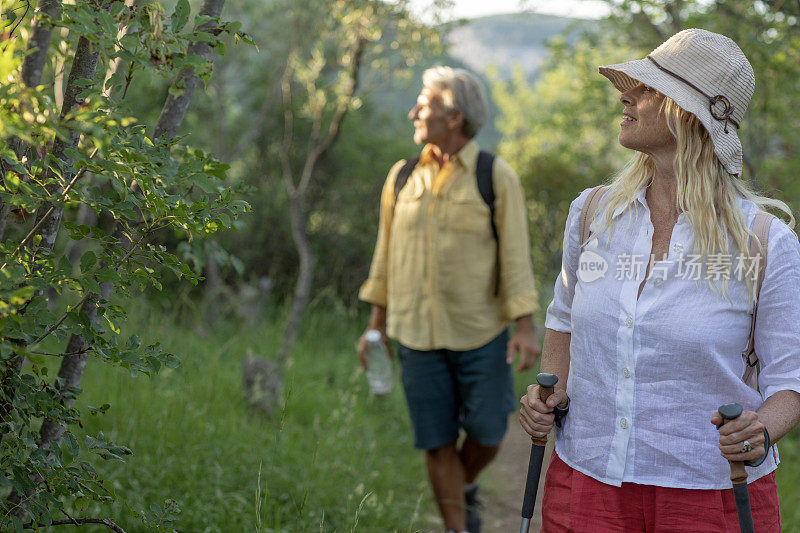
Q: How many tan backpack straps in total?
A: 2